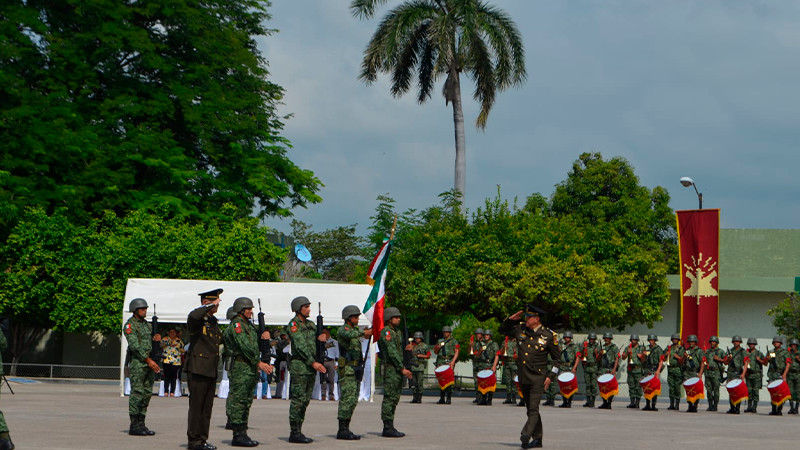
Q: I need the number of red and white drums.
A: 9